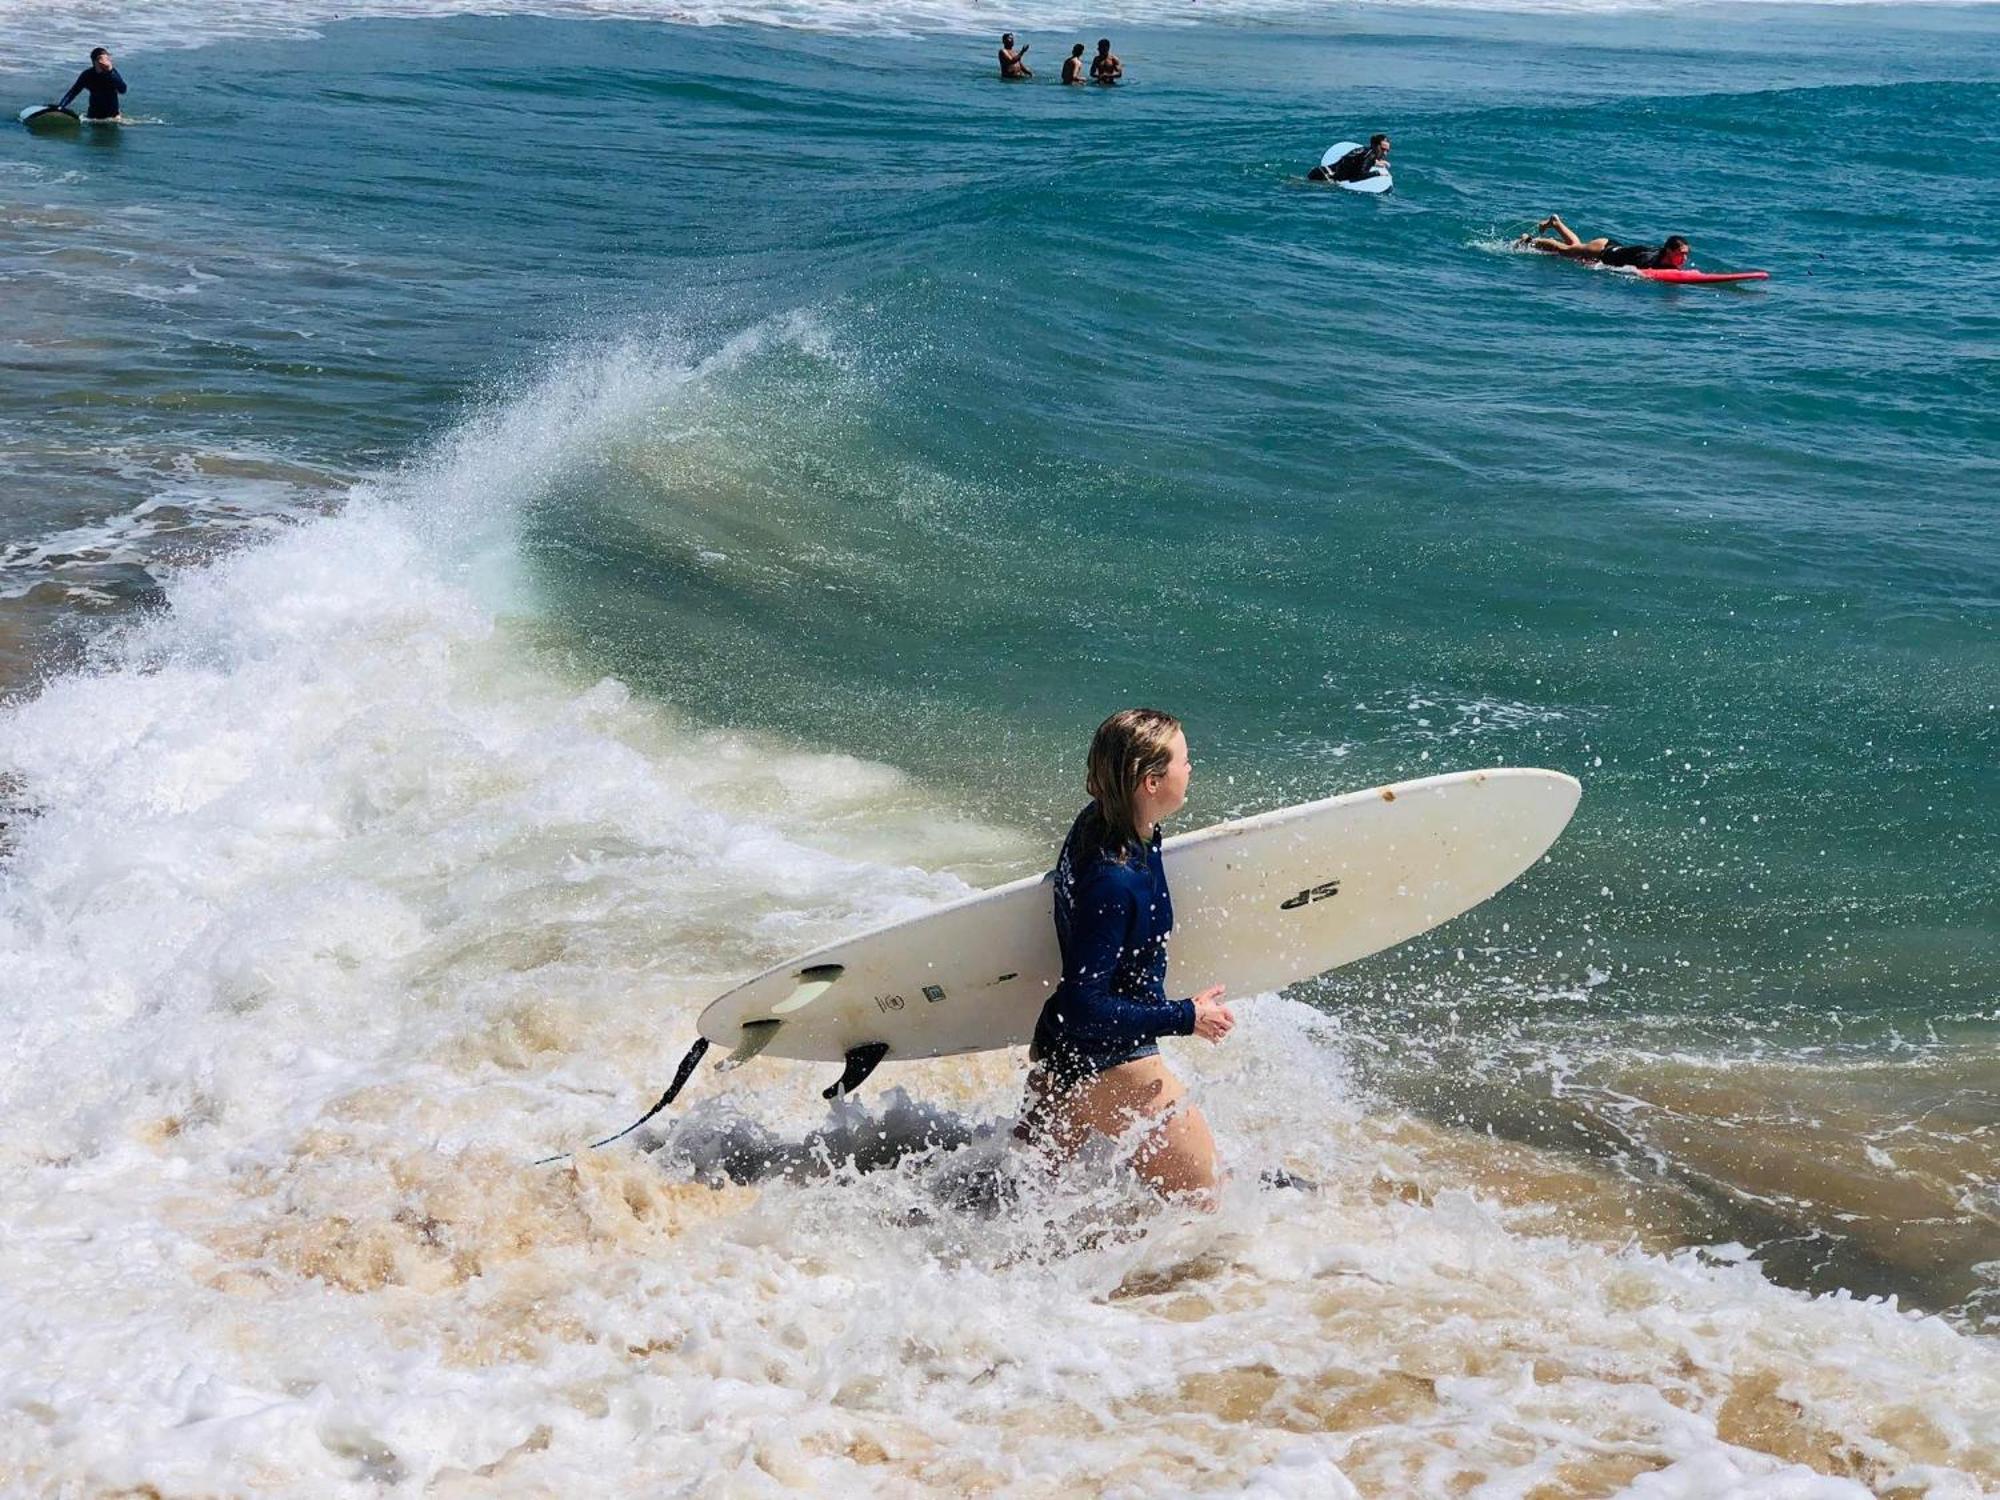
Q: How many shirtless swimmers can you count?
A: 3